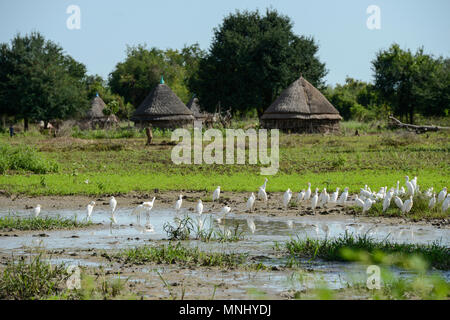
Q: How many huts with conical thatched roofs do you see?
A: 4